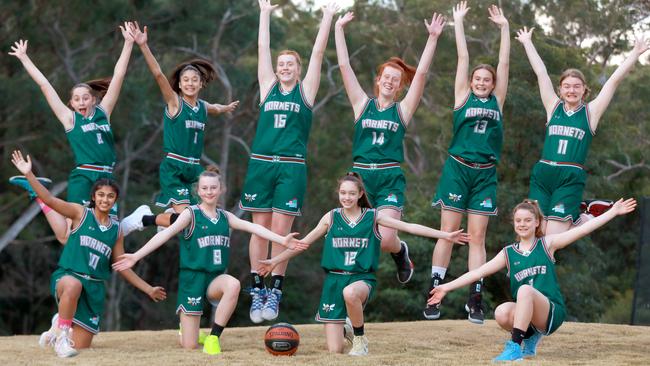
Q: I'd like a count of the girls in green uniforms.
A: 10